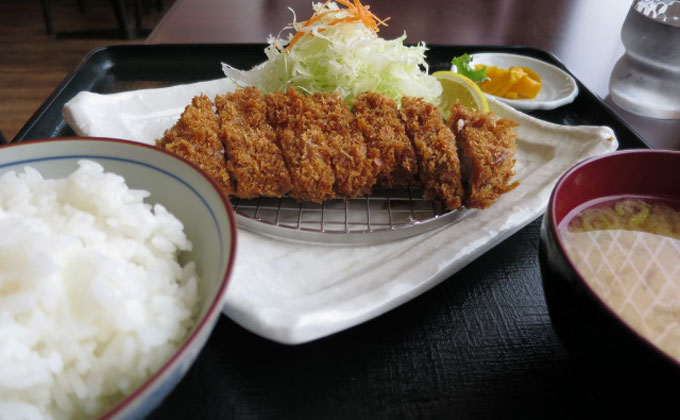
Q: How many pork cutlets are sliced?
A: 7